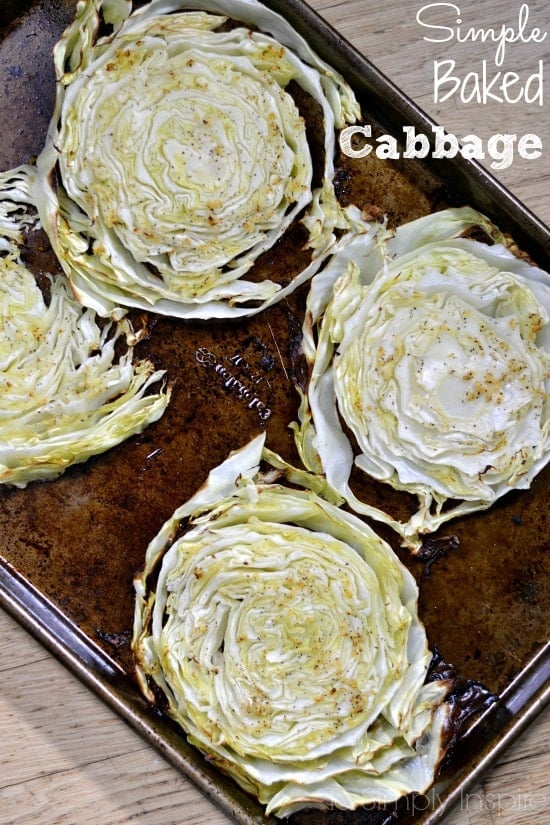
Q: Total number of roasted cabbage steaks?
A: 4